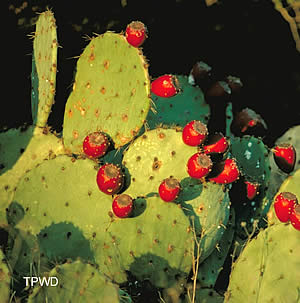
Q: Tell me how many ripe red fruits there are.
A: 14